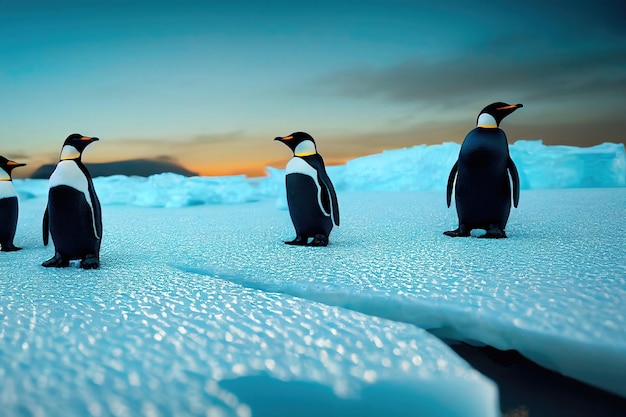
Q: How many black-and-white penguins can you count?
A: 4